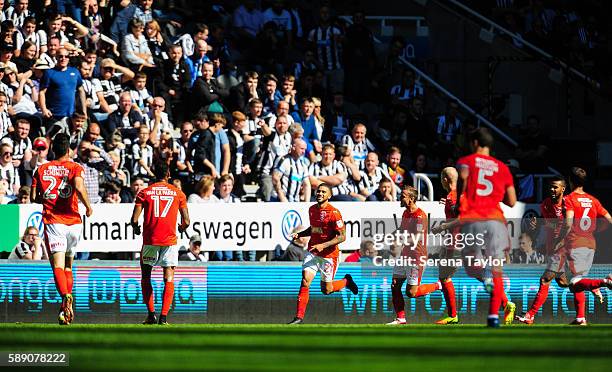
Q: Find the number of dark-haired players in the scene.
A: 6